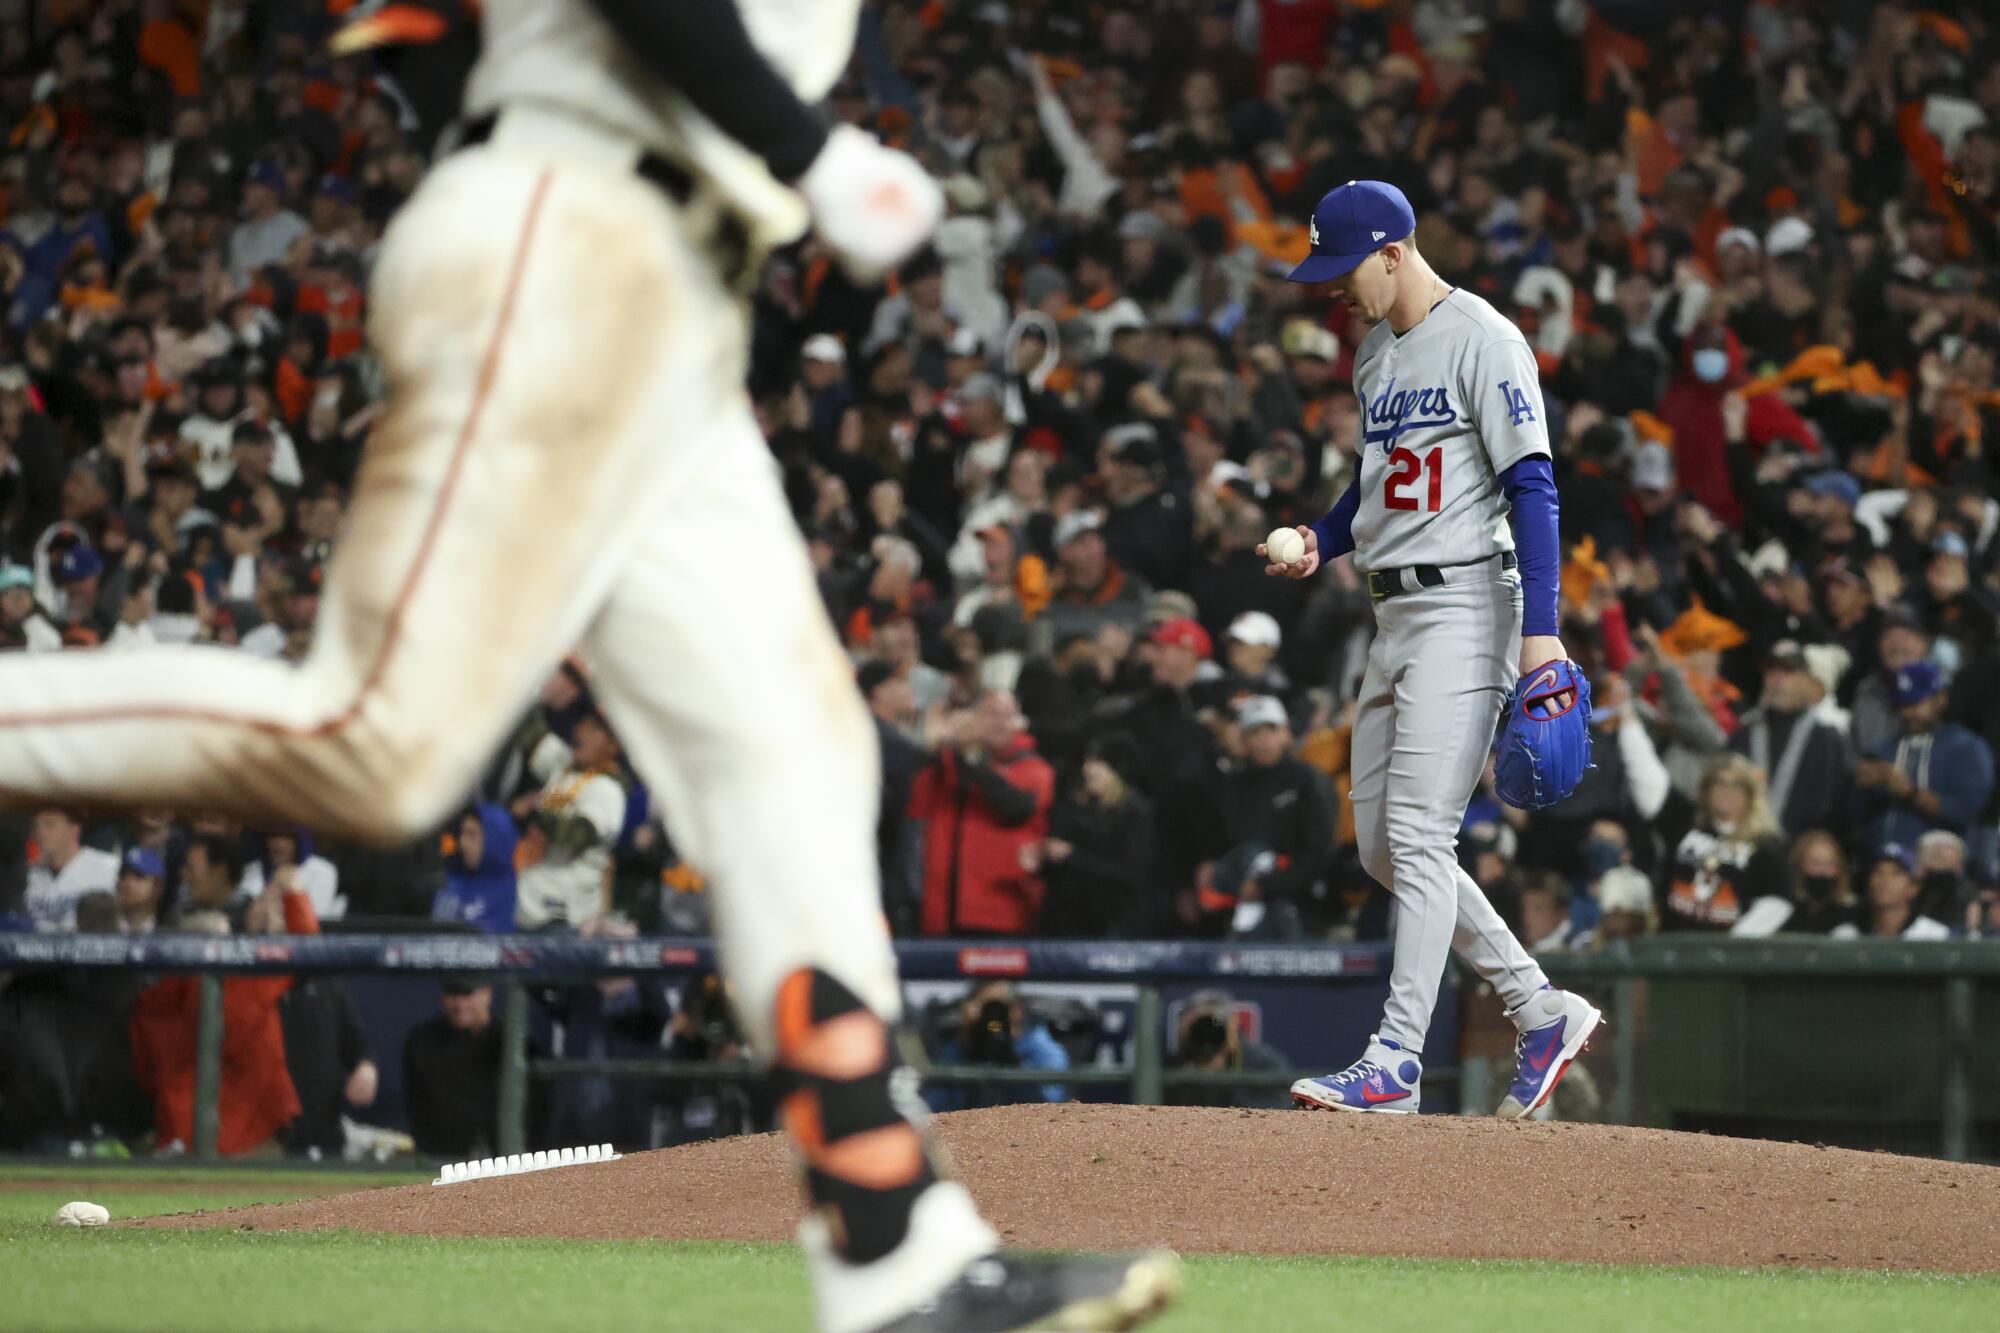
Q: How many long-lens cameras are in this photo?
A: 2